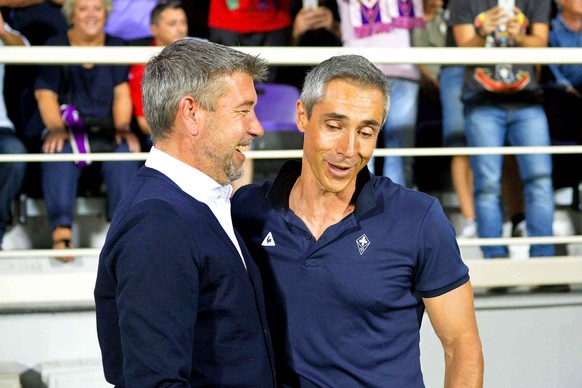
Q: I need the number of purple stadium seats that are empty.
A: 1